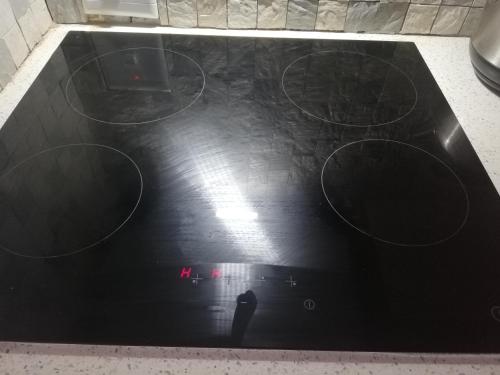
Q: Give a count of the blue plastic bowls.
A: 0